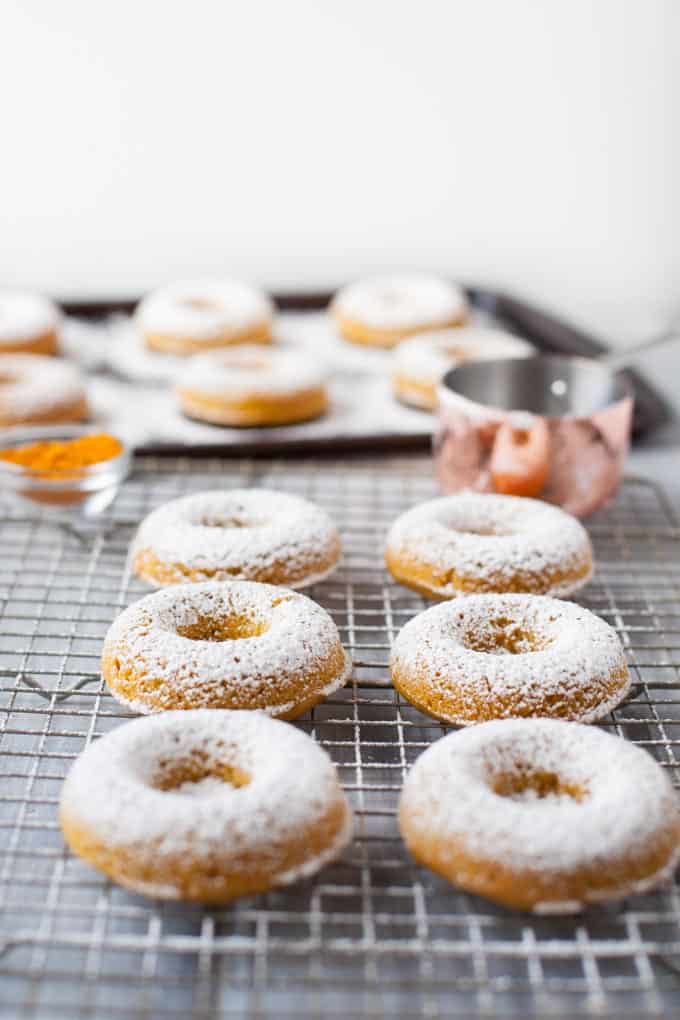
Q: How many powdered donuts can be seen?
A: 12